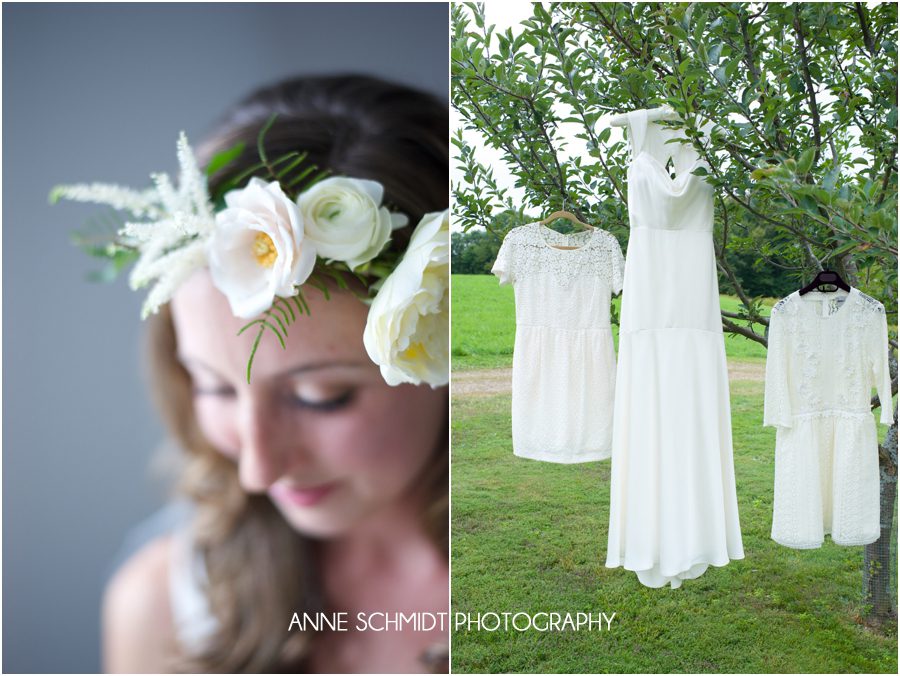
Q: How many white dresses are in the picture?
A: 3